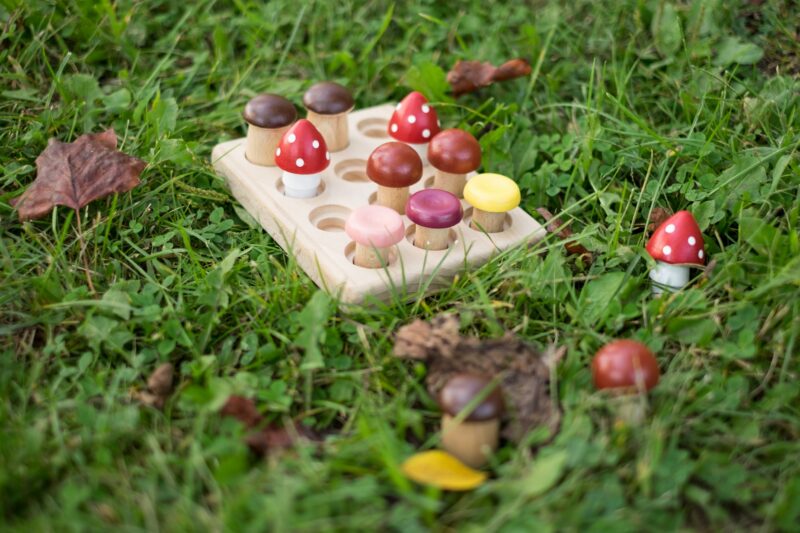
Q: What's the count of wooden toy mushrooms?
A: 12